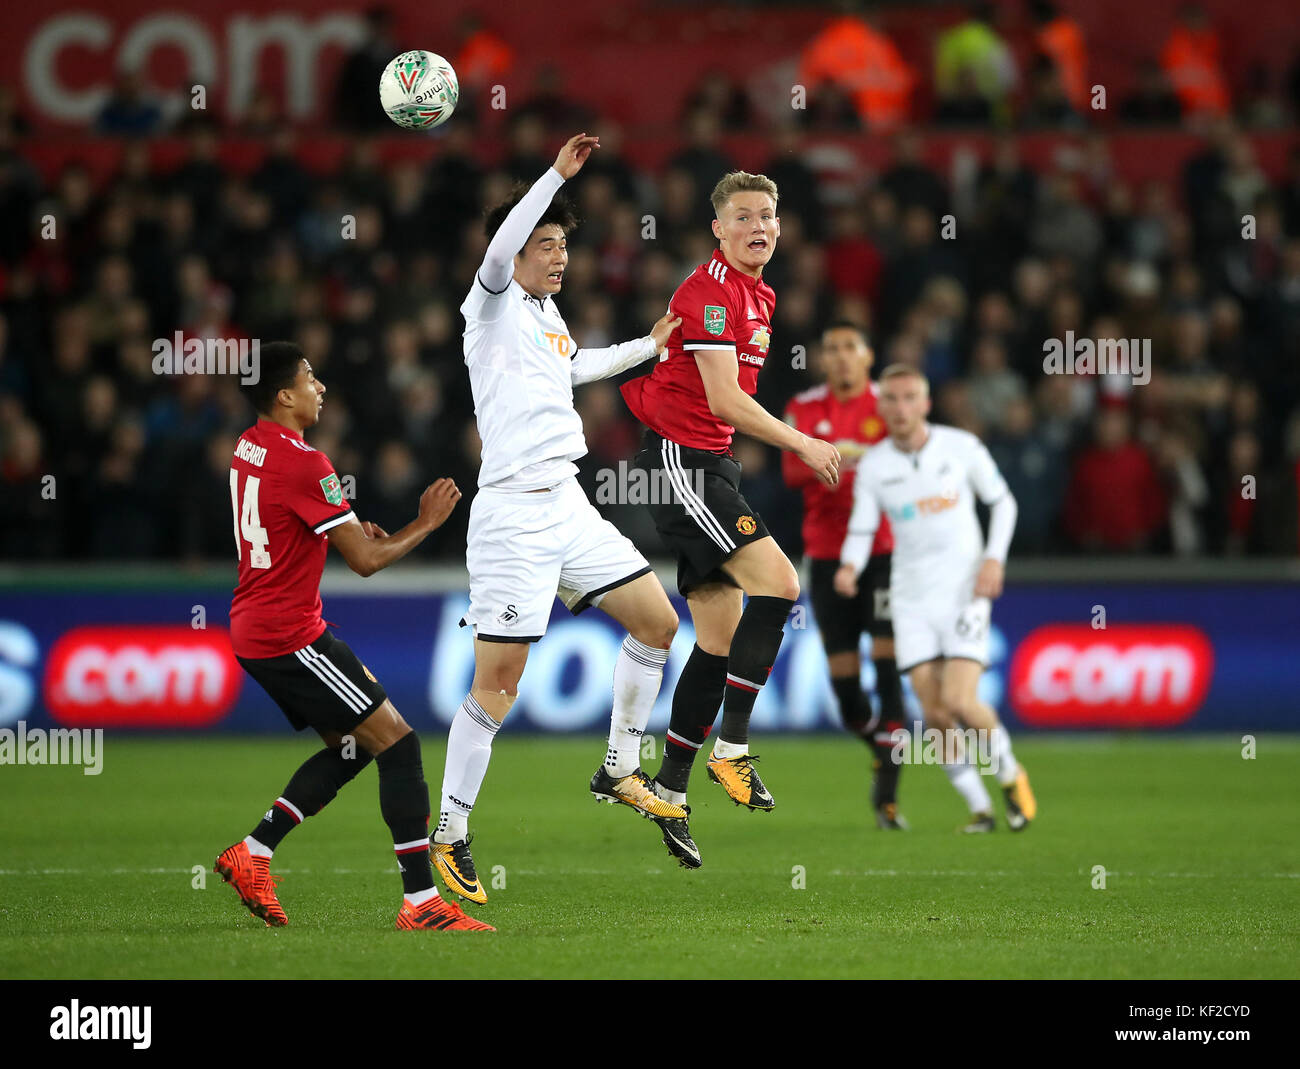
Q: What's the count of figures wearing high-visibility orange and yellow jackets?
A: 5